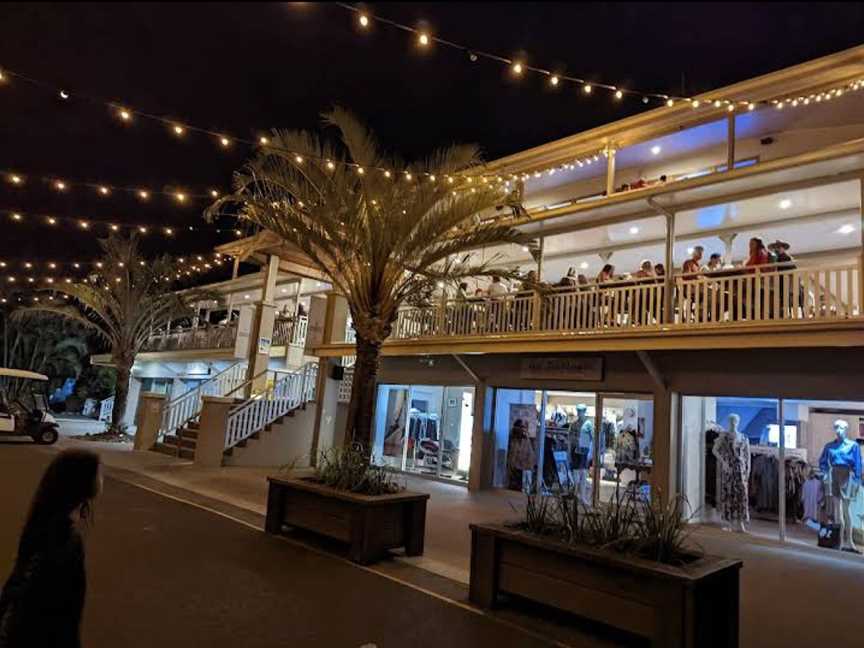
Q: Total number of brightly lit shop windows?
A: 3